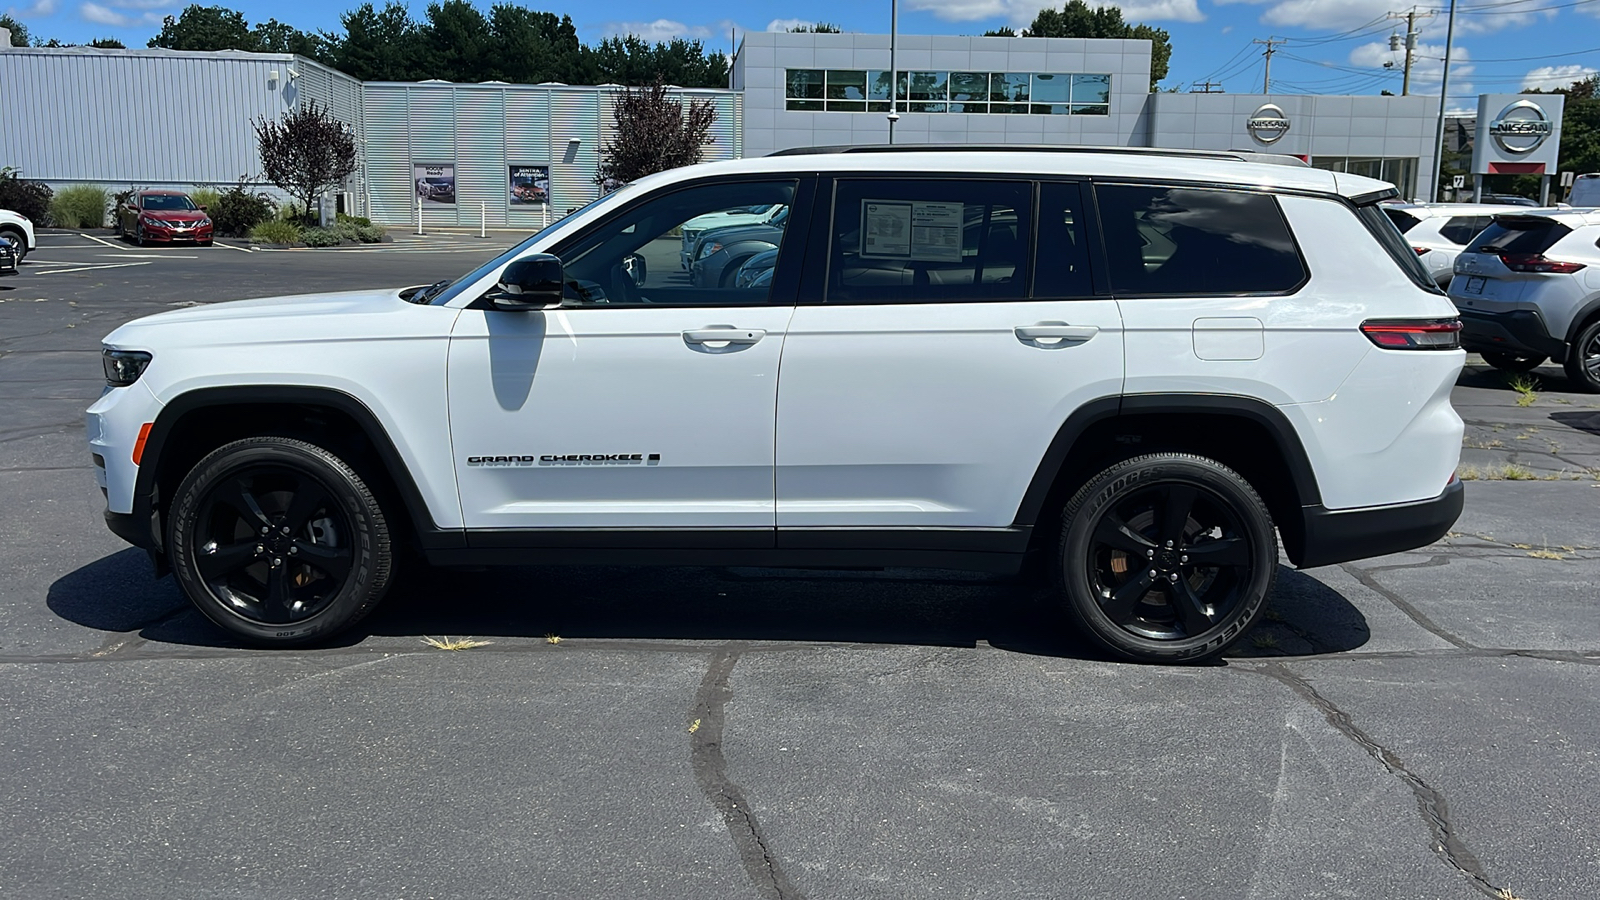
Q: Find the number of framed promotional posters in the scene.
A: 2